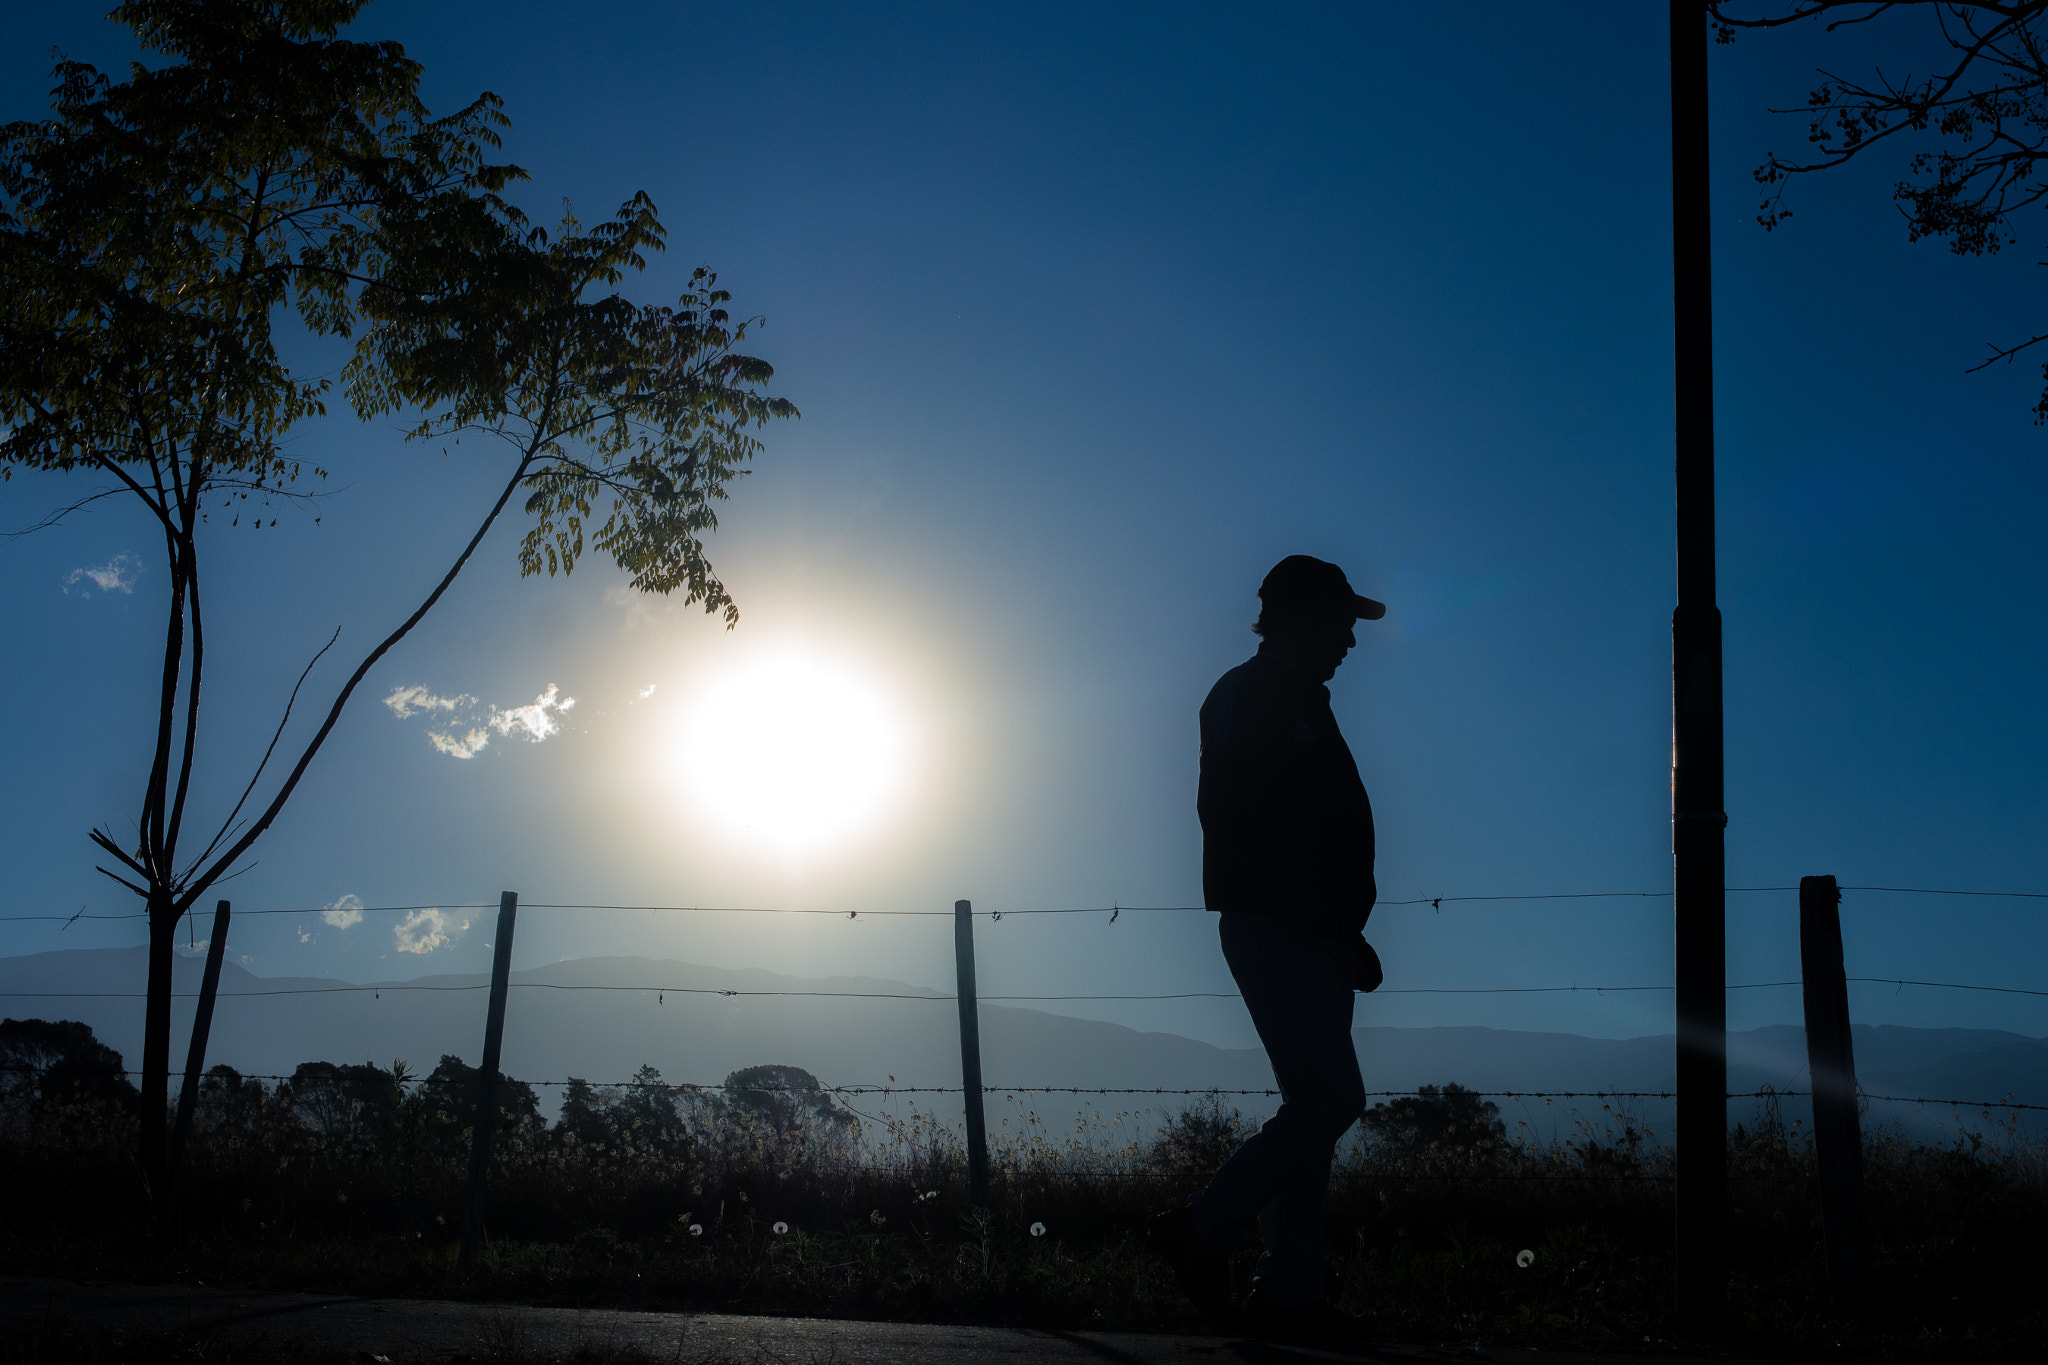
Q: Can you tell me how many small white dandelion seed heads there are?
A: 4